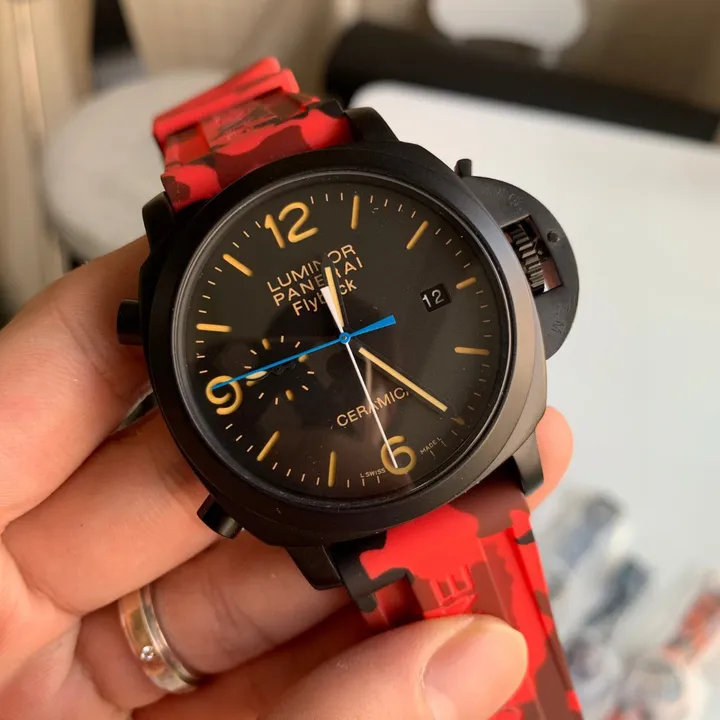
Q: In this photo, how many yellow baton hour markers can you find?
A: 9